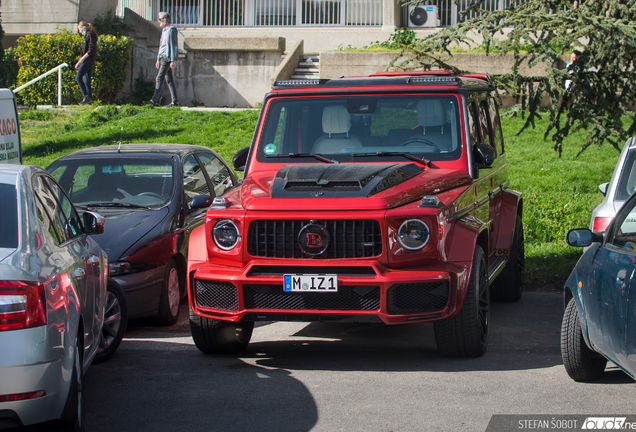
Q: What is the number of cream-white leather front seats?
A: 2